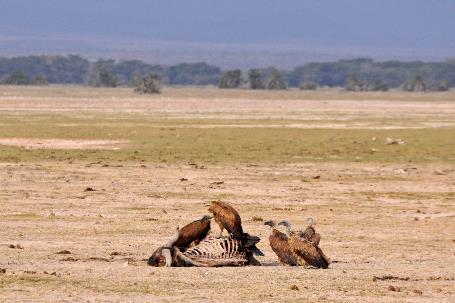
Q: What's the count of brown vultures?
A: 5